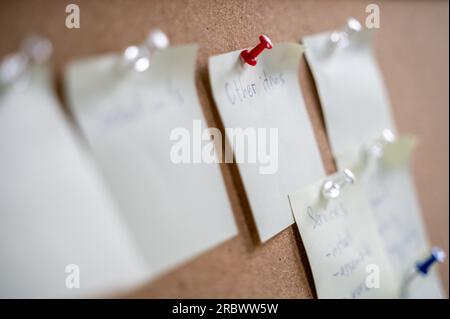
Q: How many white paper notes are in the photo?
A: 6